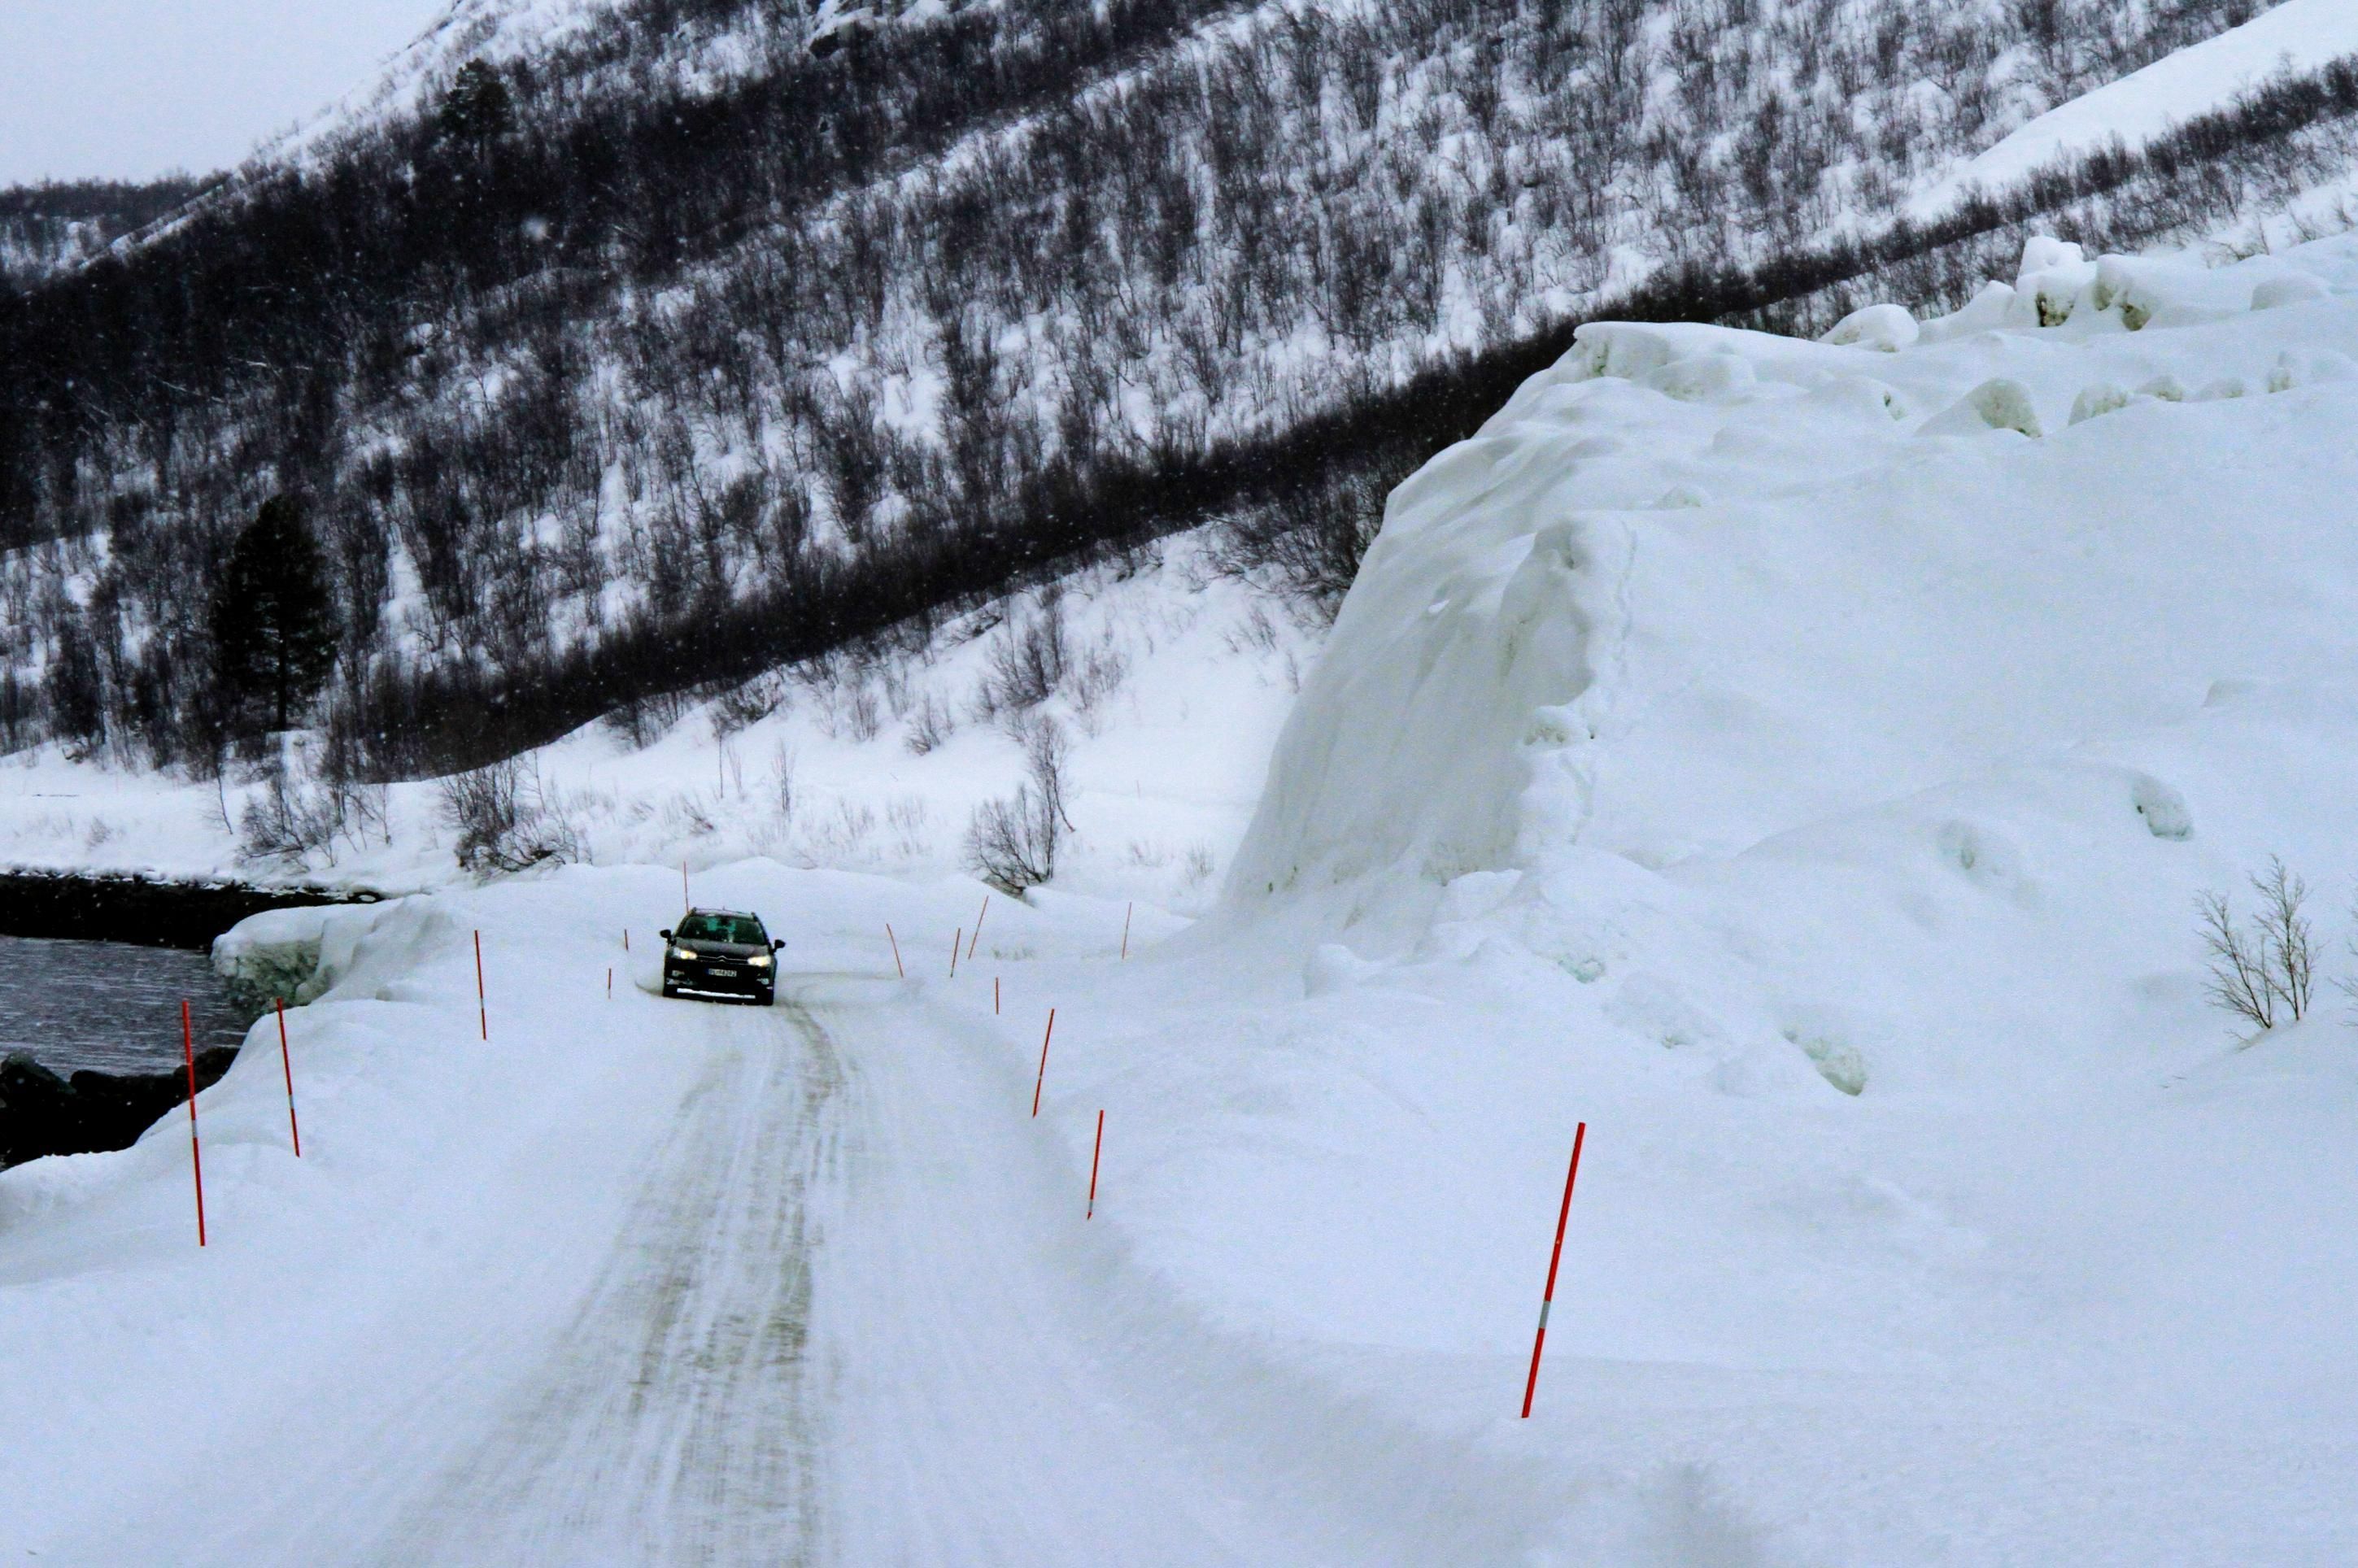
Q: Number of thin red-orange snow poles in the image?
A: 14